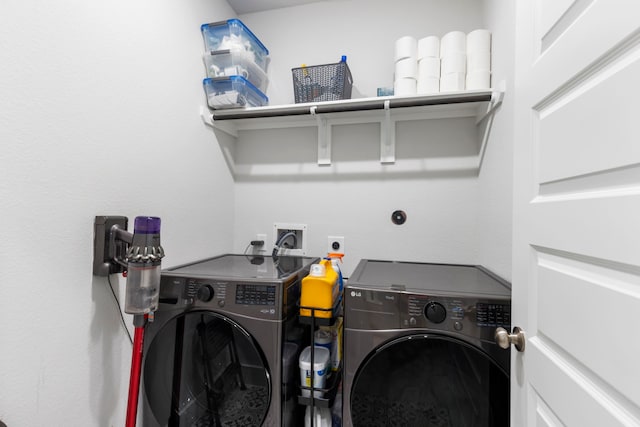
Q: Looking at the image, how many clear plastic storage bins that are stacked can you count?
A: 3